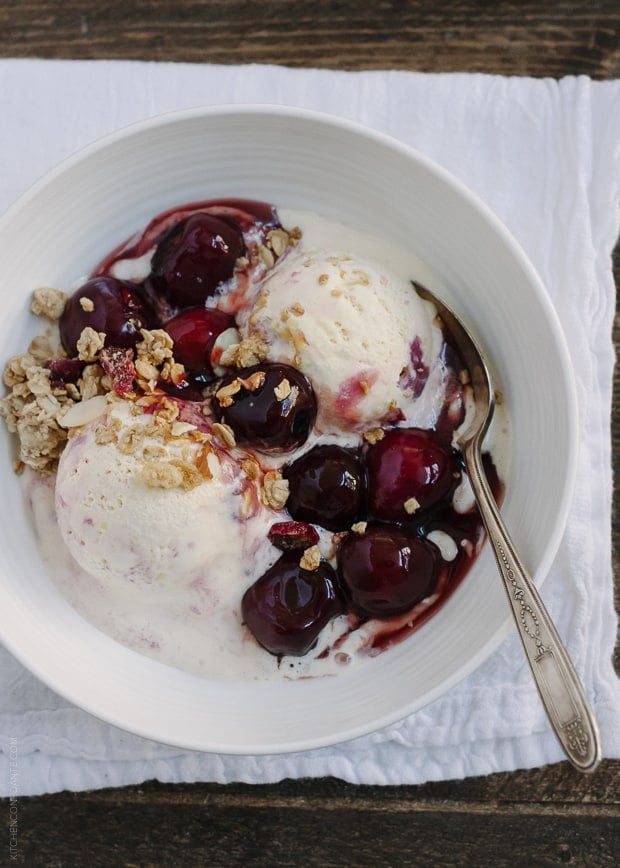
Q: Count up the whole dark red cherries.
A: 8